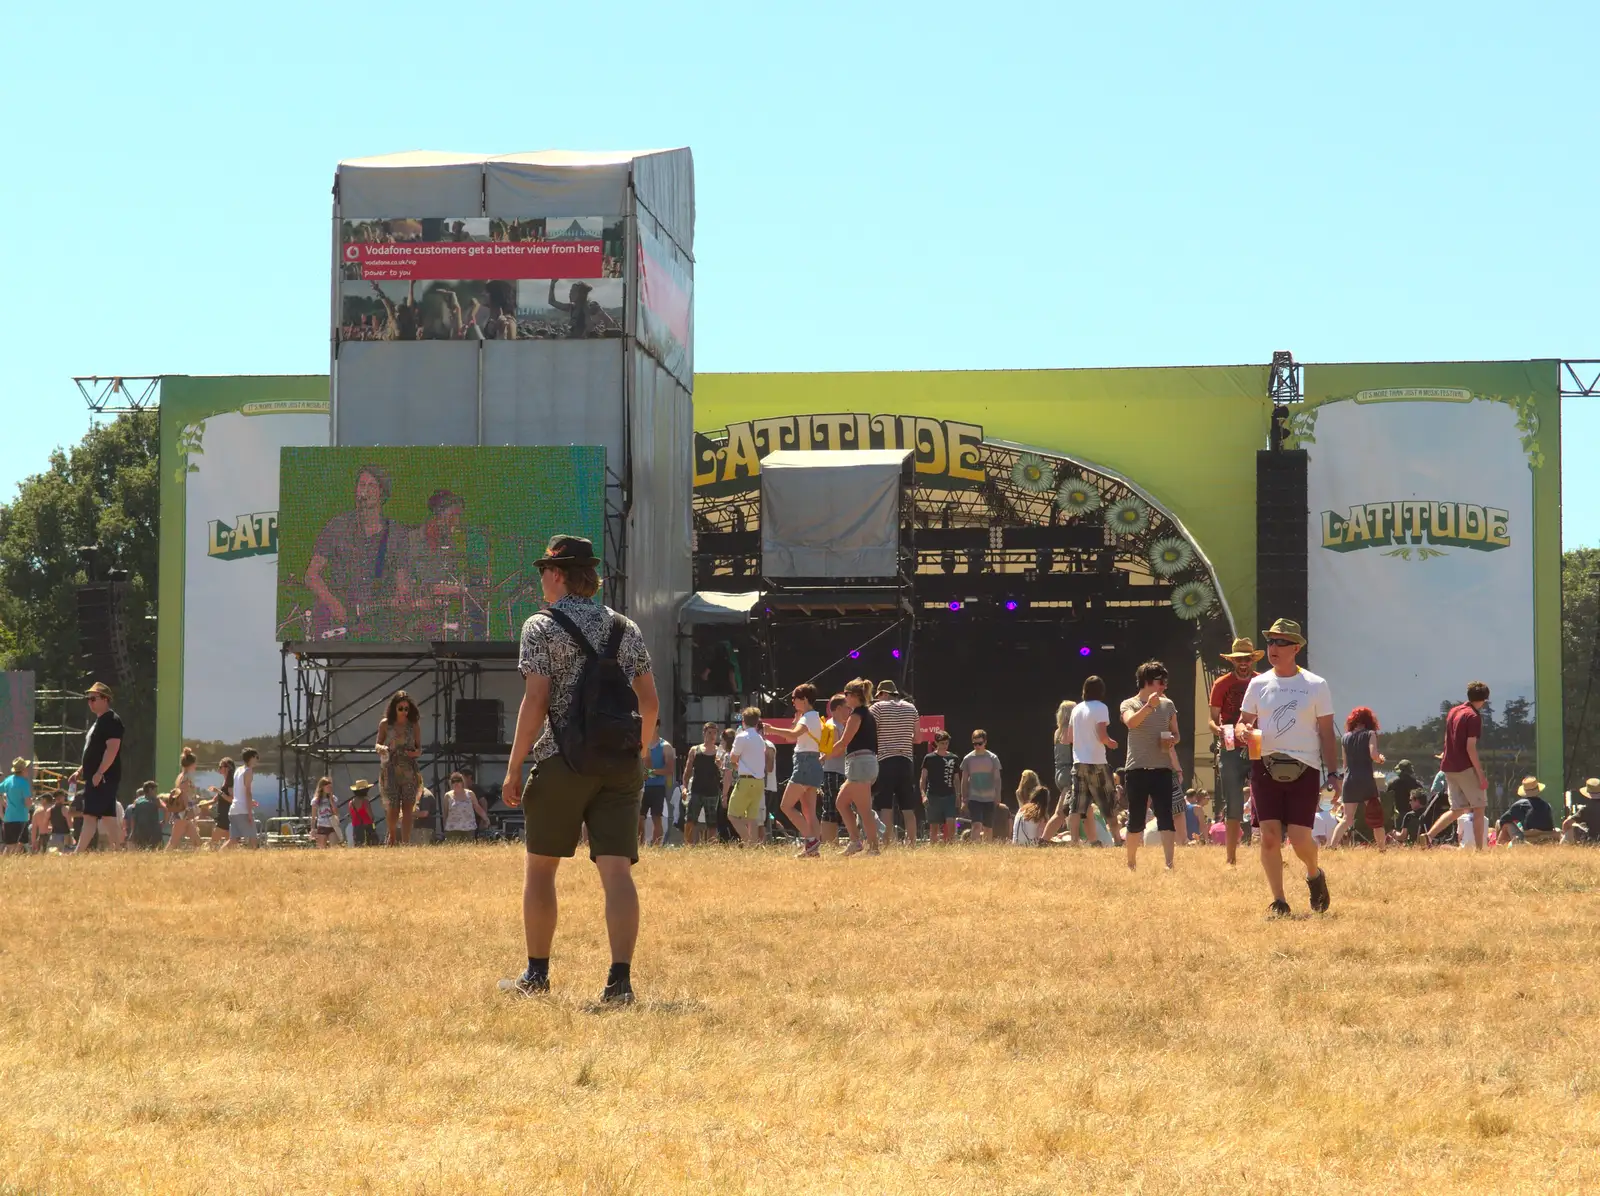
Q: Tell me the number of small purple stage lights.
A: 5